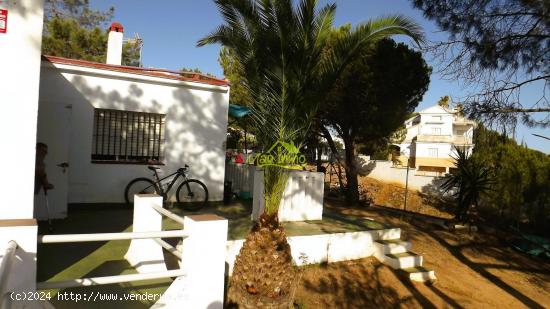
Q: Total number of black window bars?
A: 12